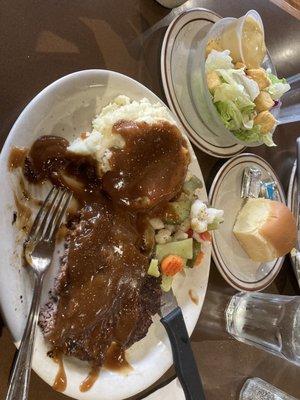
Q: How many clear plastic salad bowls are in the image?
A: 1